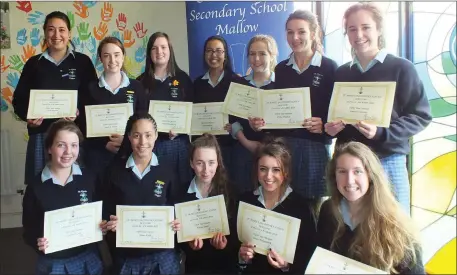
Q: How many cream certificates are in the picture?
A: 12